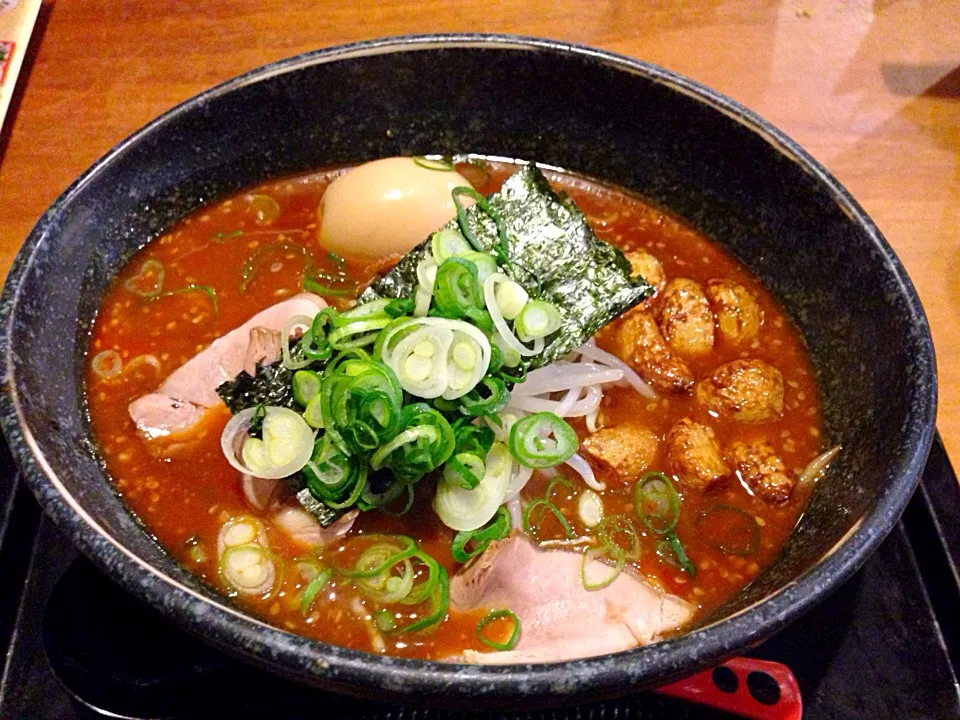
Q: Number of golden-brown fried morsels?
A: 8